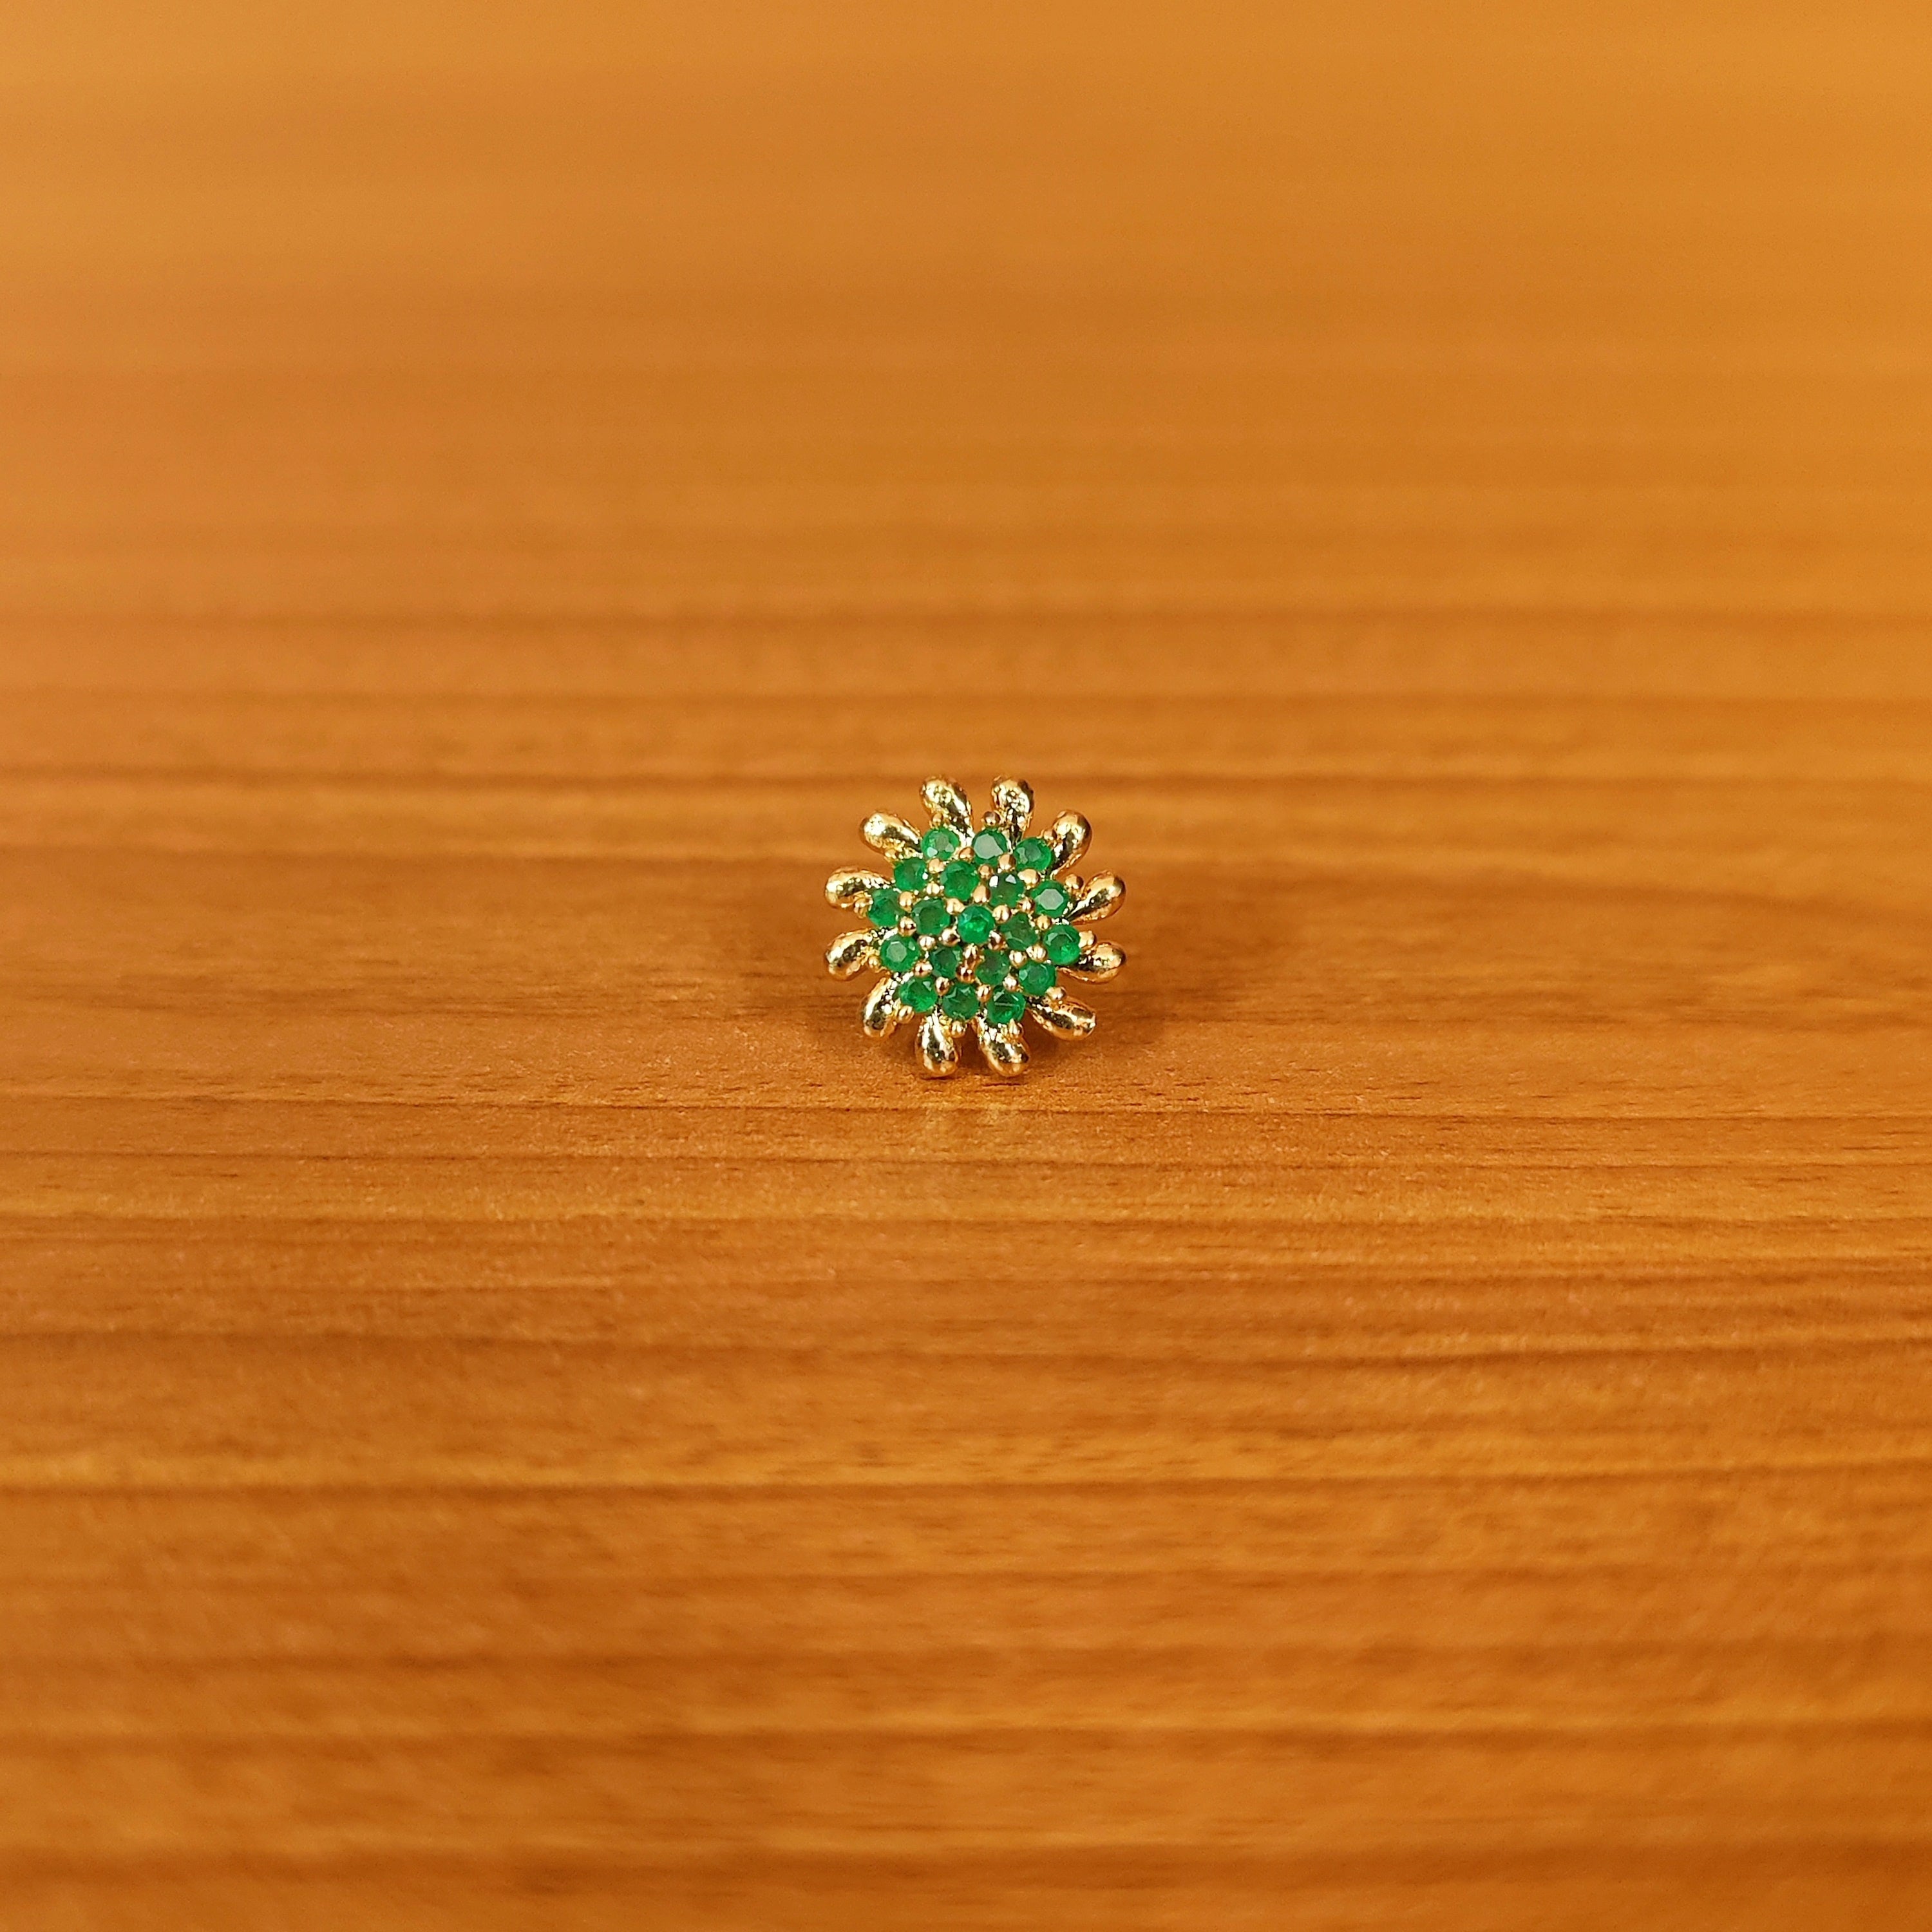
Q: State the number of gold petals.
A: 12